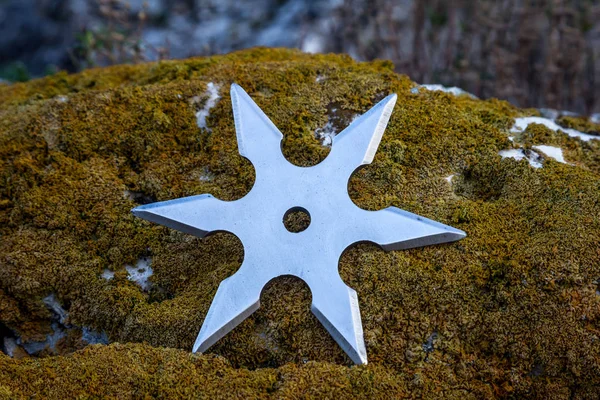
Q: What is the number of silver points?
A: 6